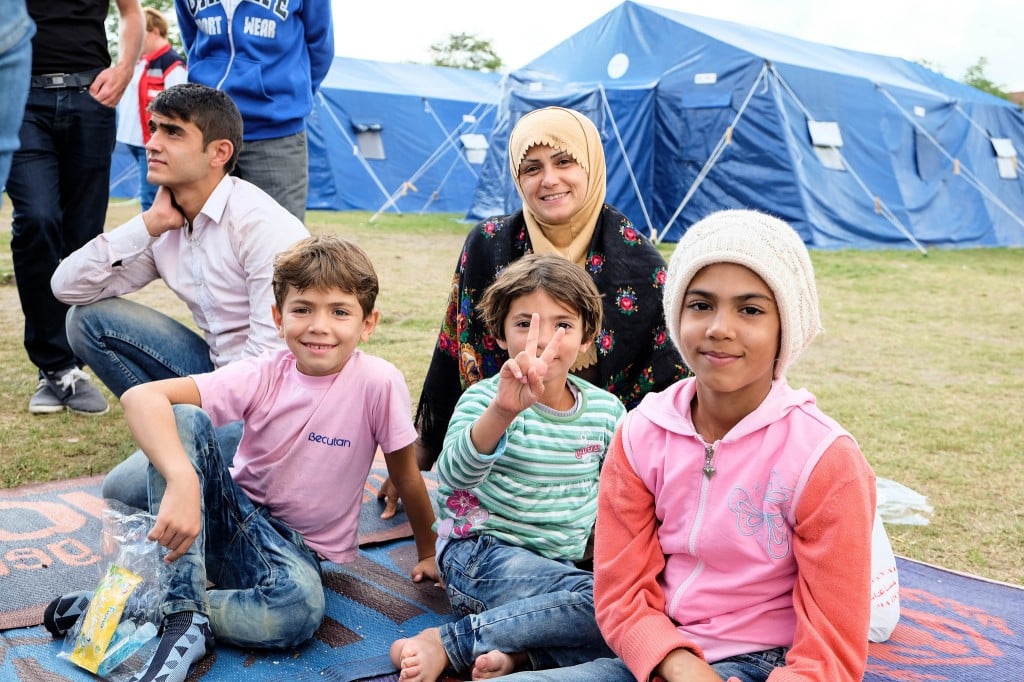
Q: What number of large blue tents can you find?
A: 2